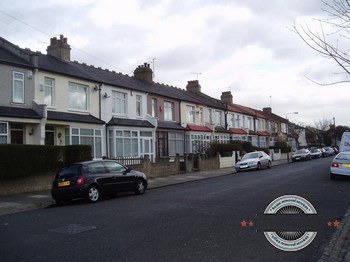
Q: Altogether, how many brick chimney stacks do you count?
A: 5